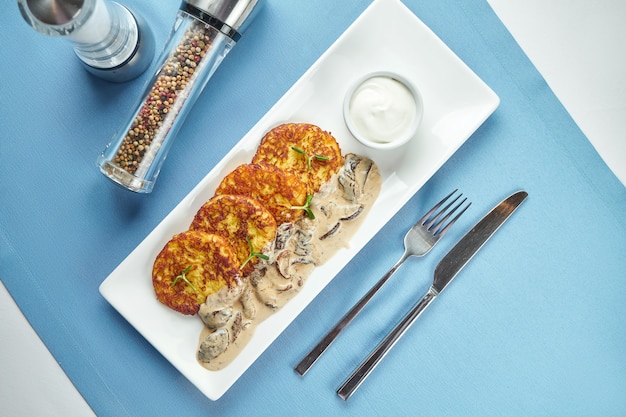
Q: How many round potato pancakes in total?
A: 4